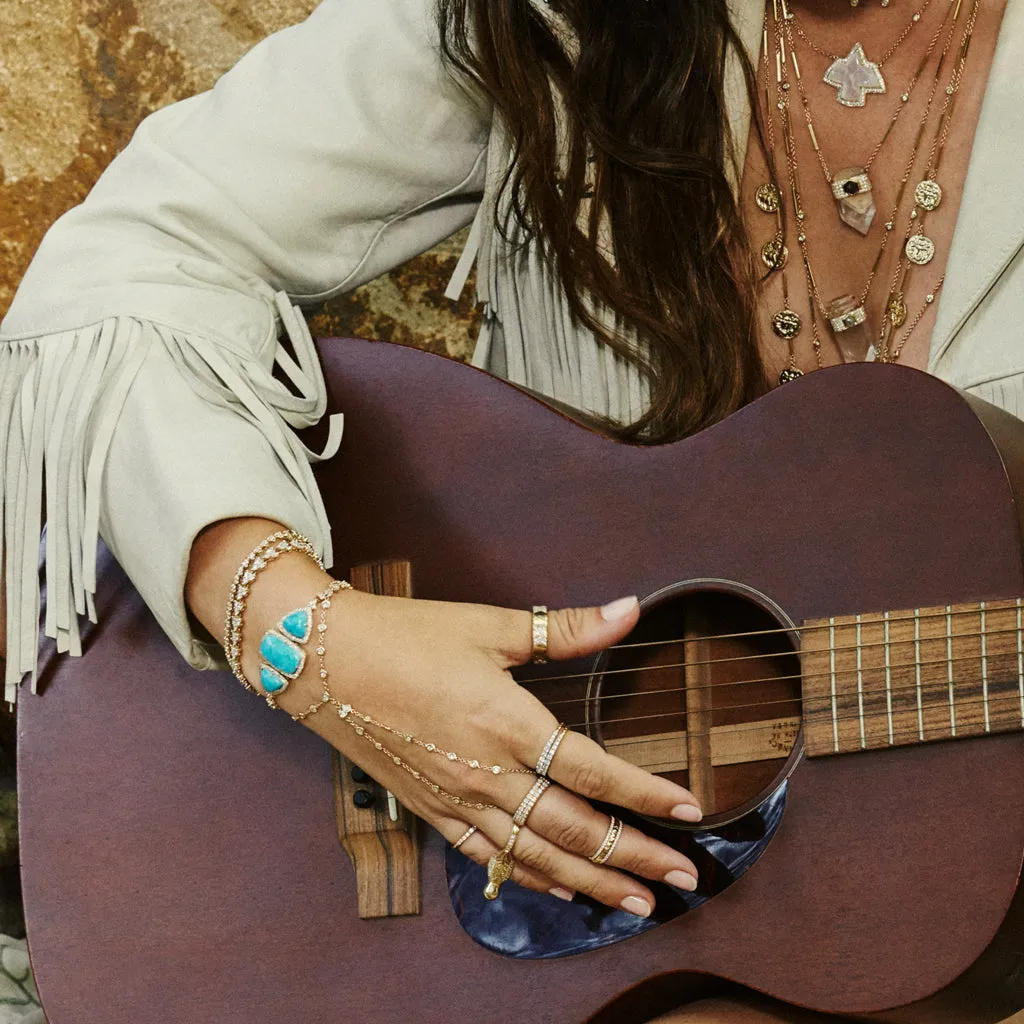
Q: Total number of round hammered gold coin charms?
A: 7